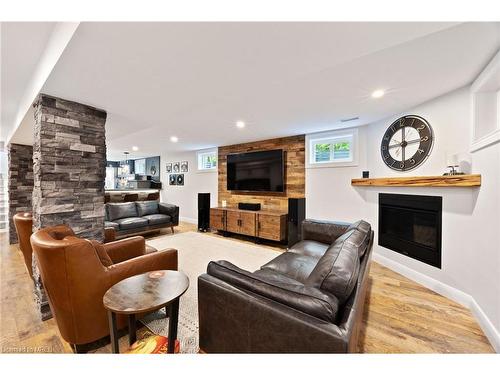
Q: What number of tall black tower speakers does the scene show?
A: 2